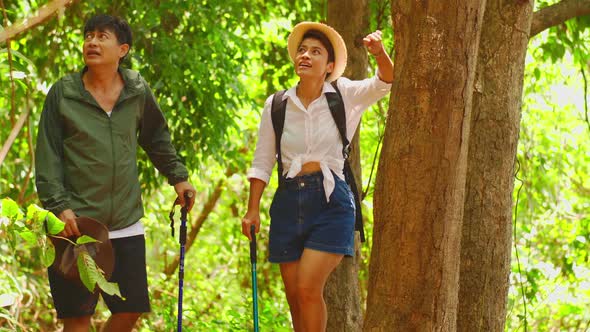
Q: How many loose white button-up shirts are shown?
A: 1